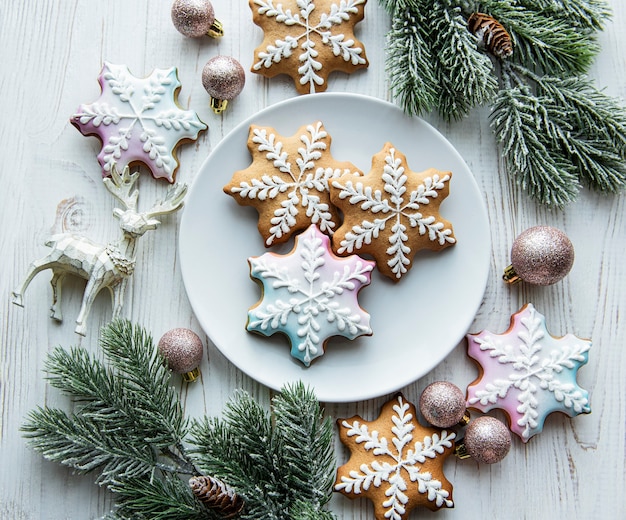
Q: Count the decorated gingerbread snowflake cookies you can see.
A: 7